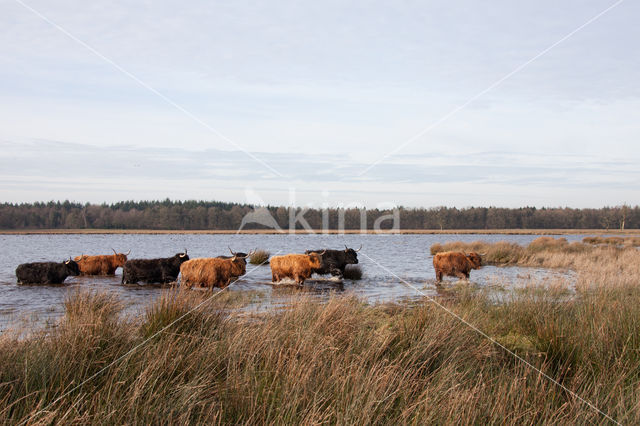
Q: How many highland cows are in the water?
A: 8